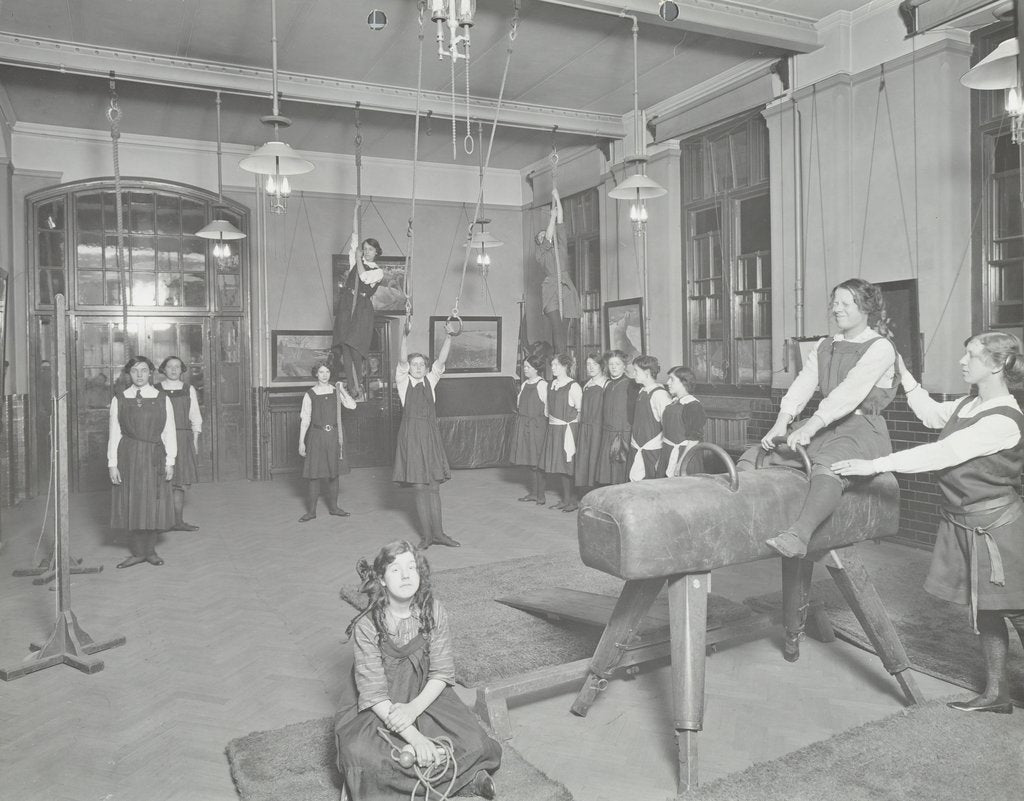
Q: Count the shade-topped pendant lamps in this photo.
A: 5